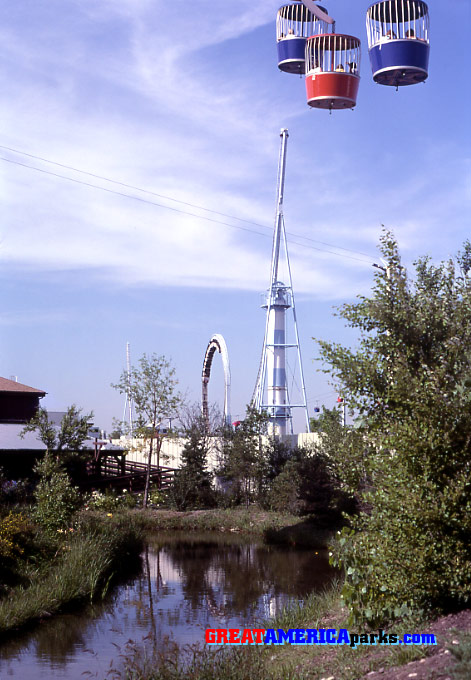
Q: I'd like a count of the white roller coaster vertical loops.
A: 1